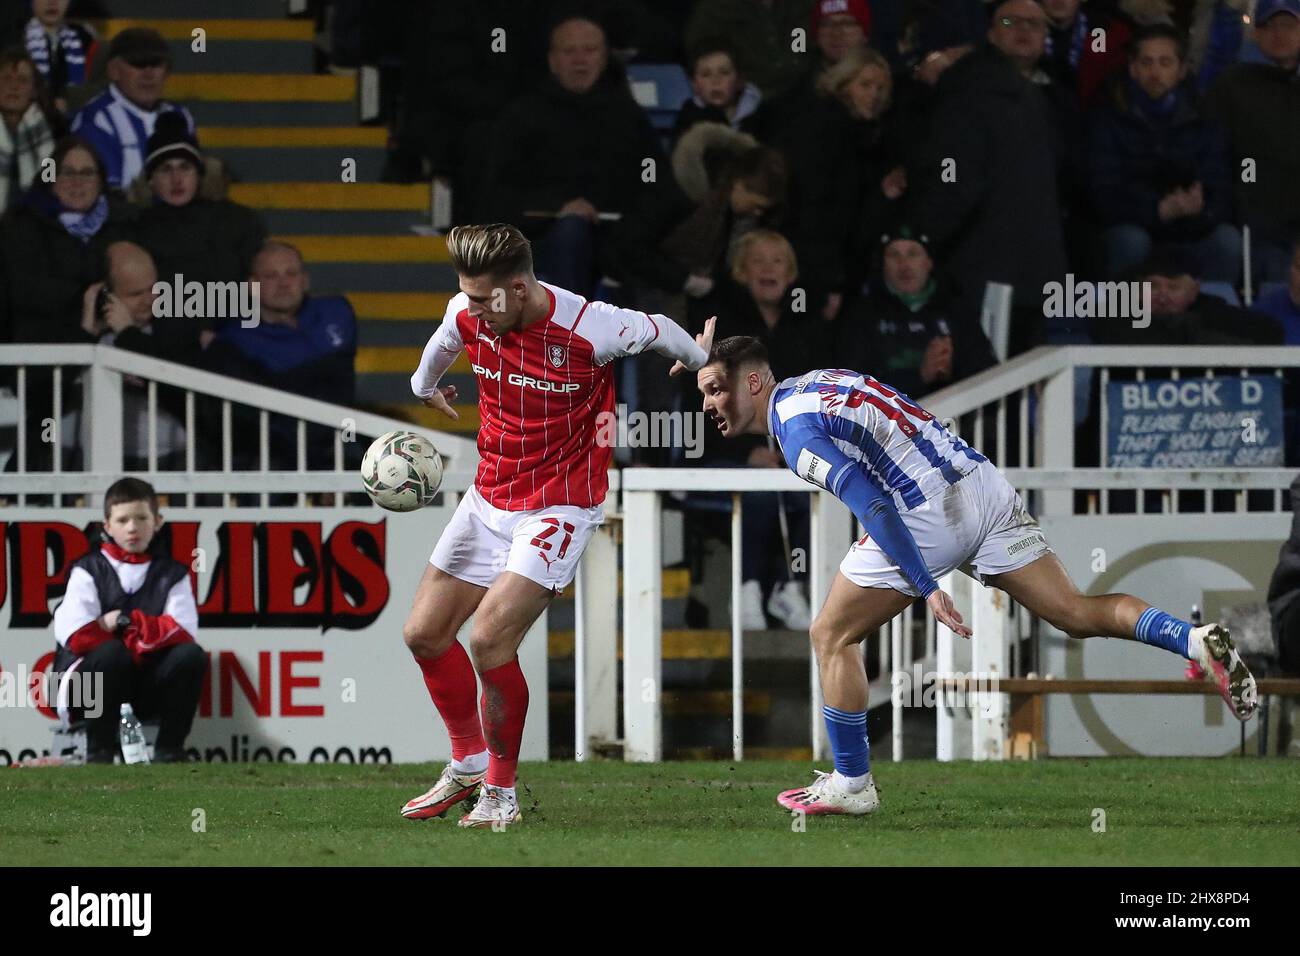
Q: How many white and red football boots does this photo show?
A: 2